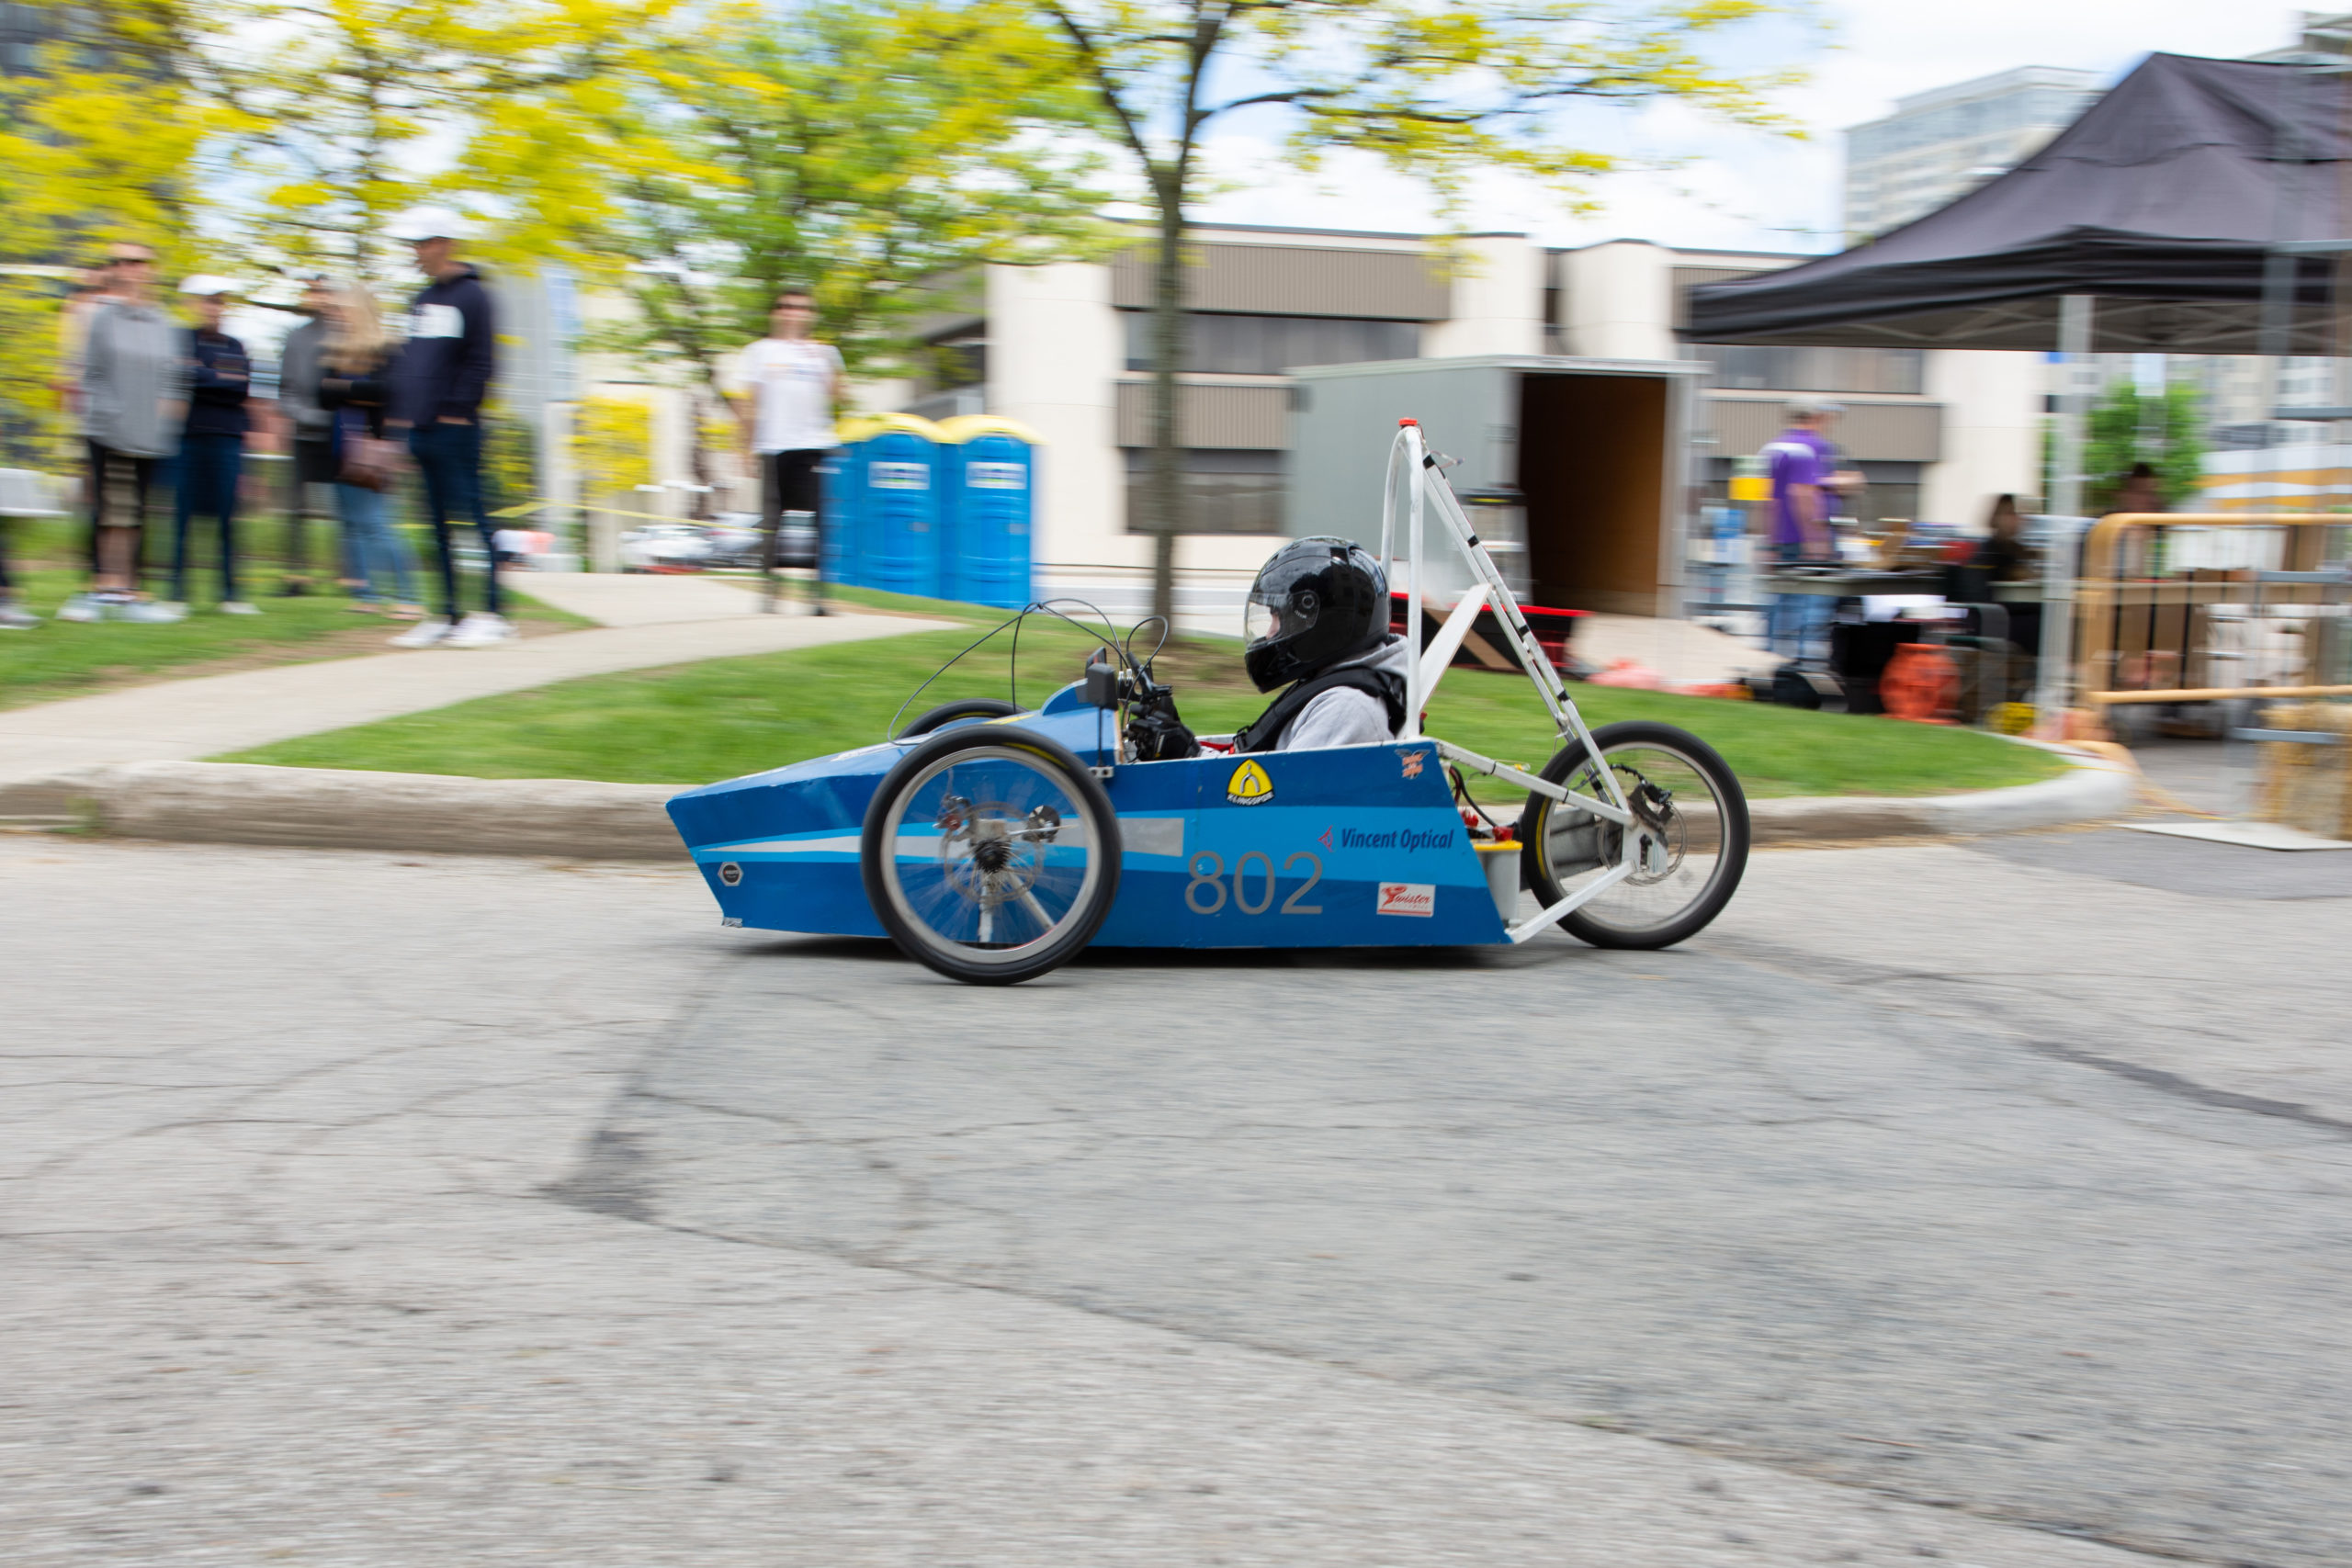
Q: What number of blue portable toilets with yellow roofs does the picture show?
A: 2